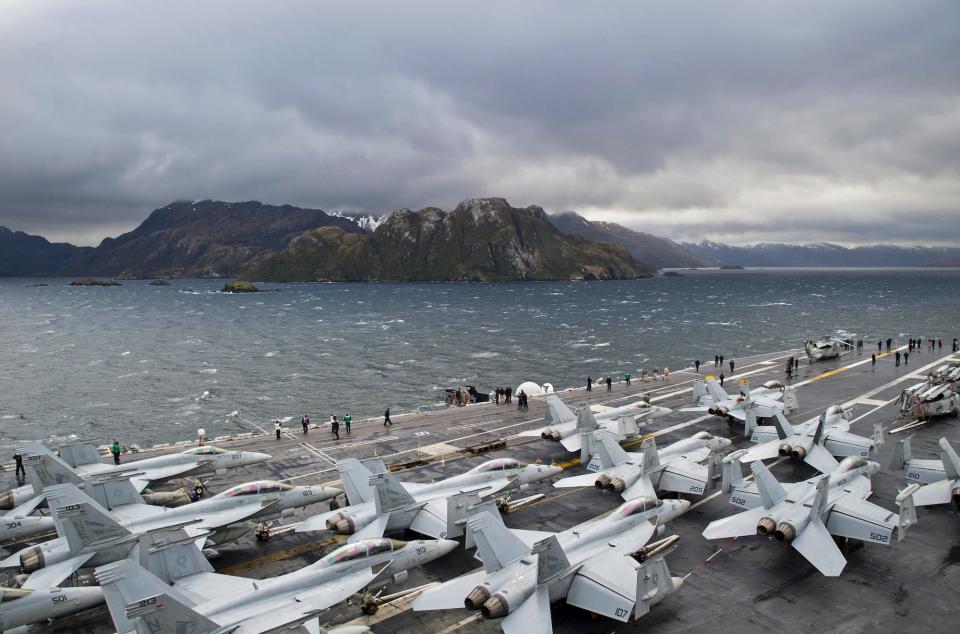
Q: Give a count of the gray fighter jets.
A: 13